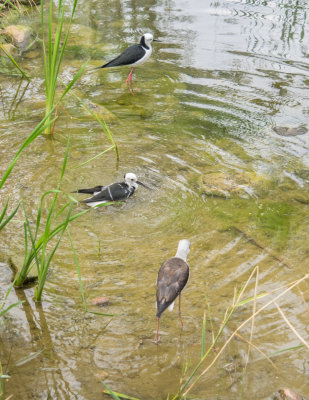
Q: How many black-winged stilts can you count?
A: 3